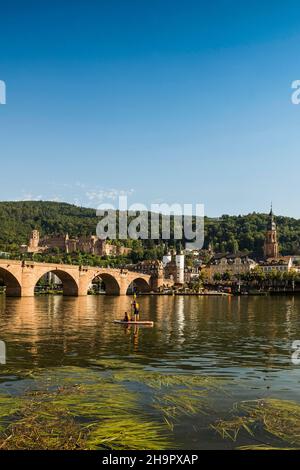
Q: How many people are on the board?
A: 2